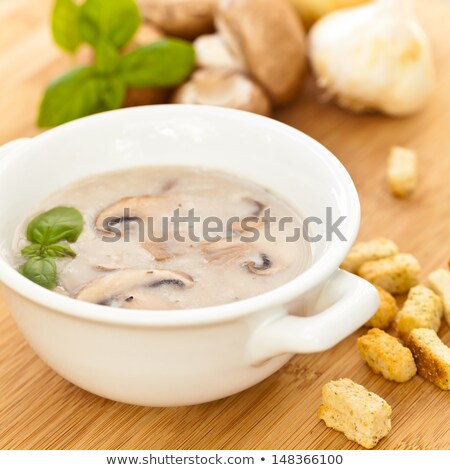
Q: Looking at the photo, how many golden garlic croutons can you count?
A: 9